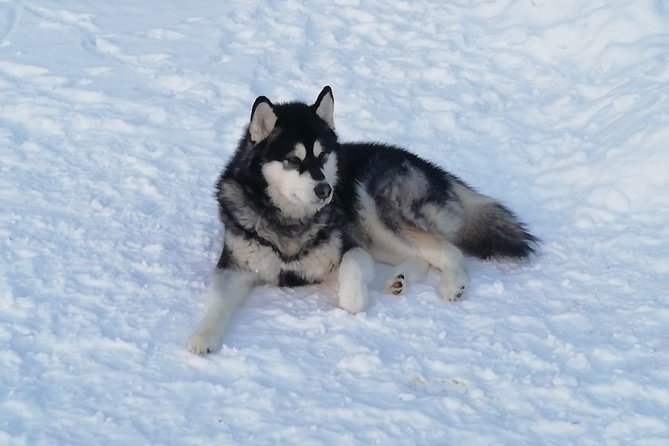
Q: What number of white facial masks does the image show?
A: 1